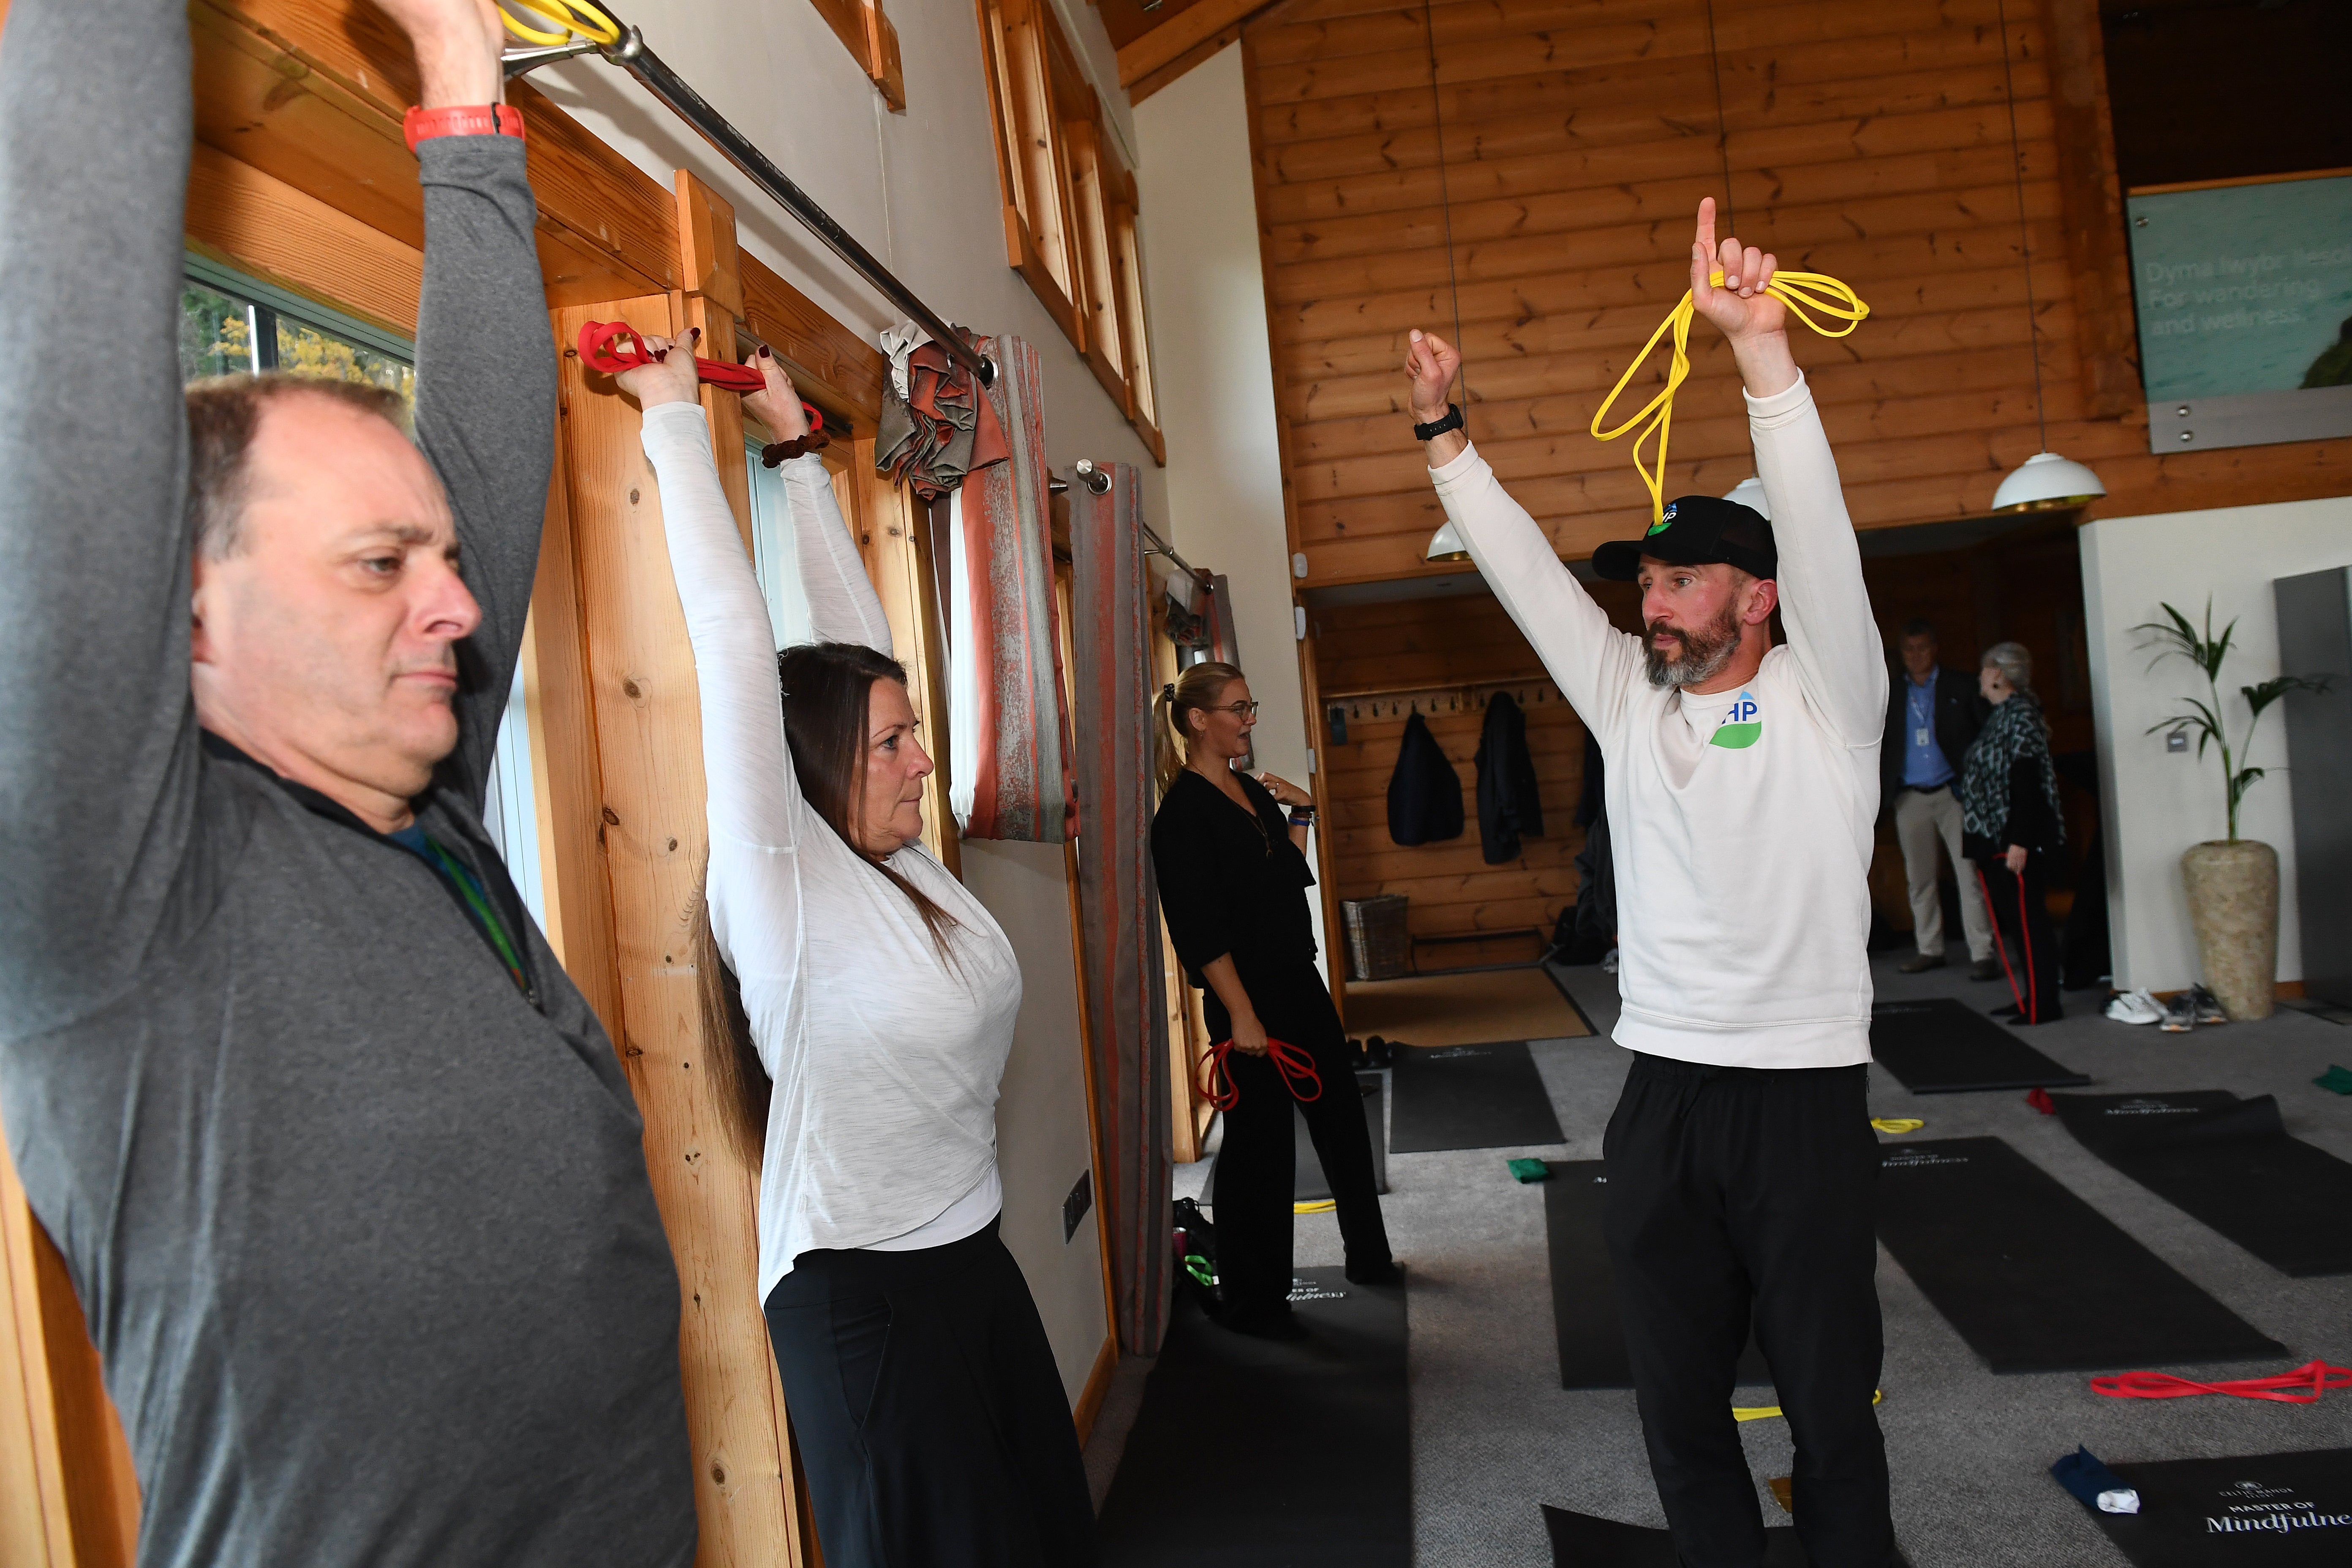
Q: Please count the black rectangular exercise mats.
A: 9